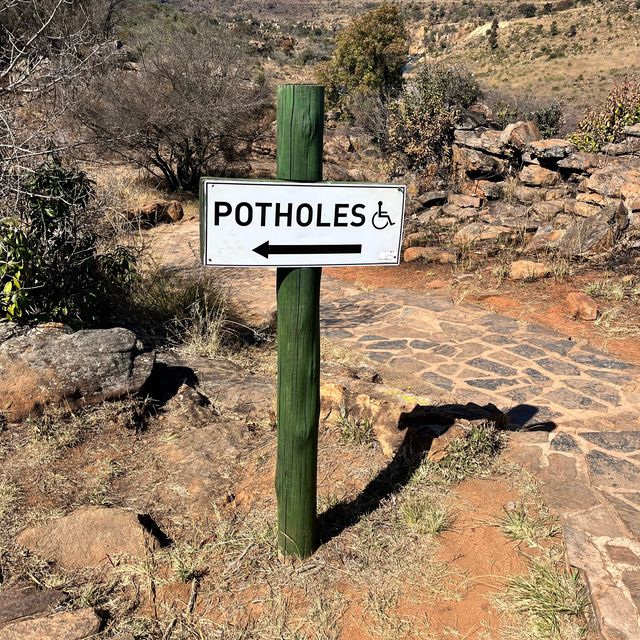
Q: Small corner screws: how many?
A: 4